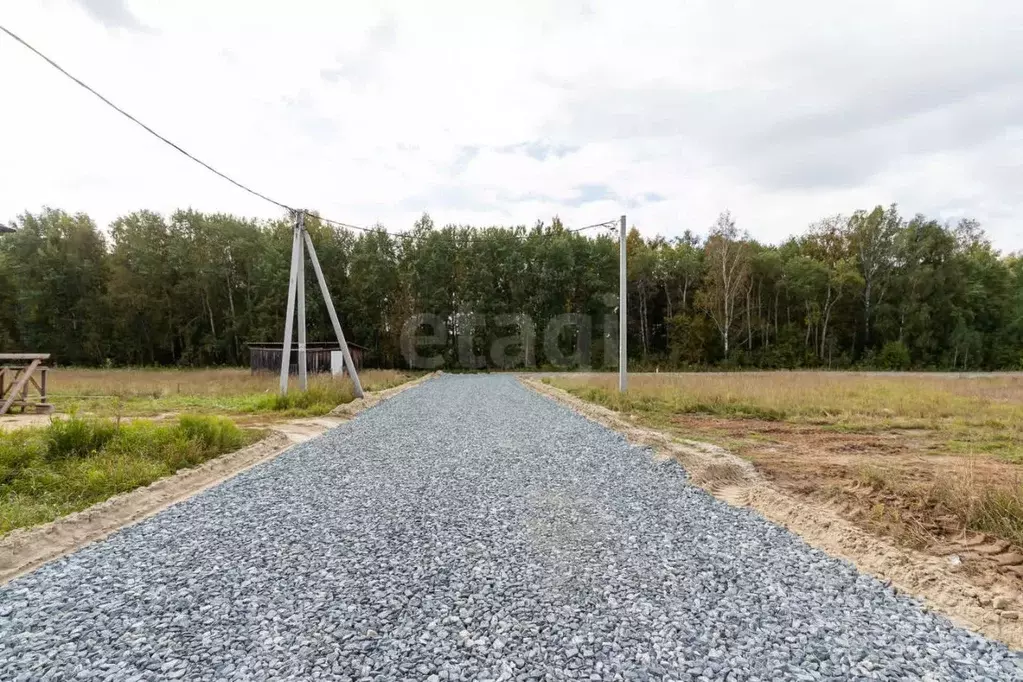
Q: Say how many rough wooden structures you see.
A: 2